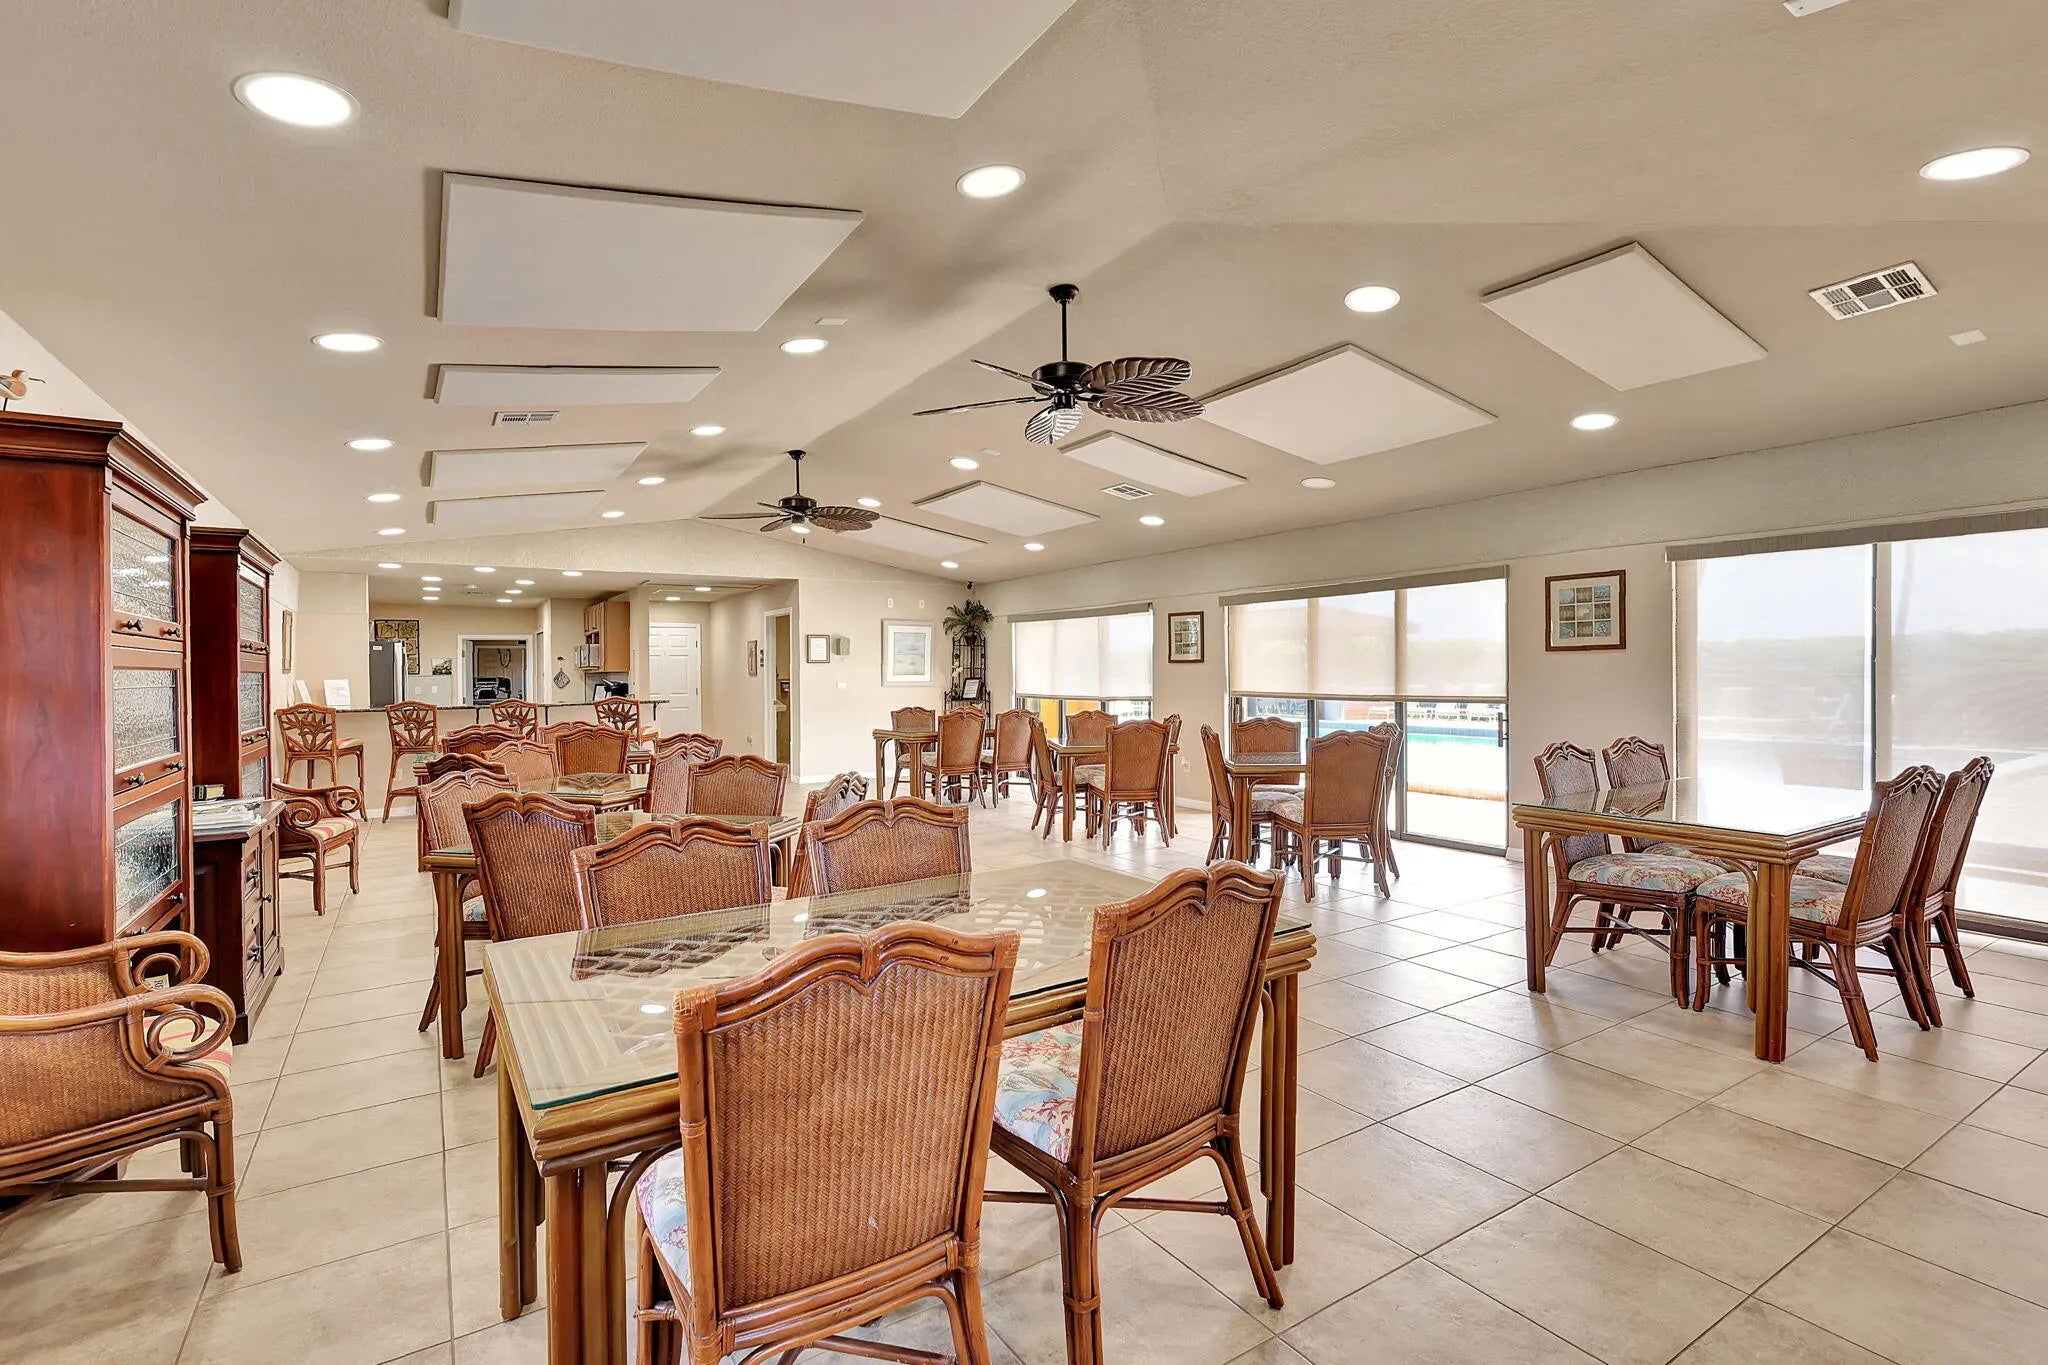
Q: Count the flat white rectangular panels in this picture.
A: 10